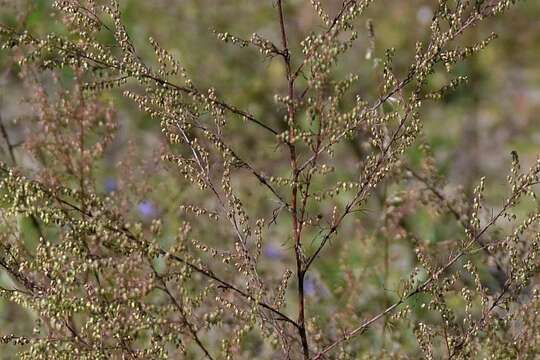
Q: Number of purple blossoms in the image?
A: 4